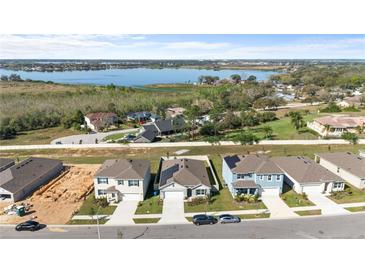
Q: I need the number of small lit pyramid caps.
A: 0